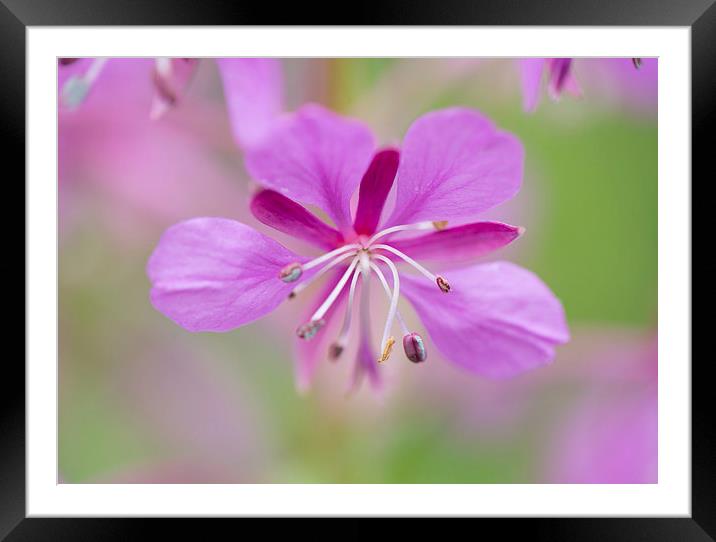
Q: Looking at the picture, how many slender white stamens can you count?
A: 8